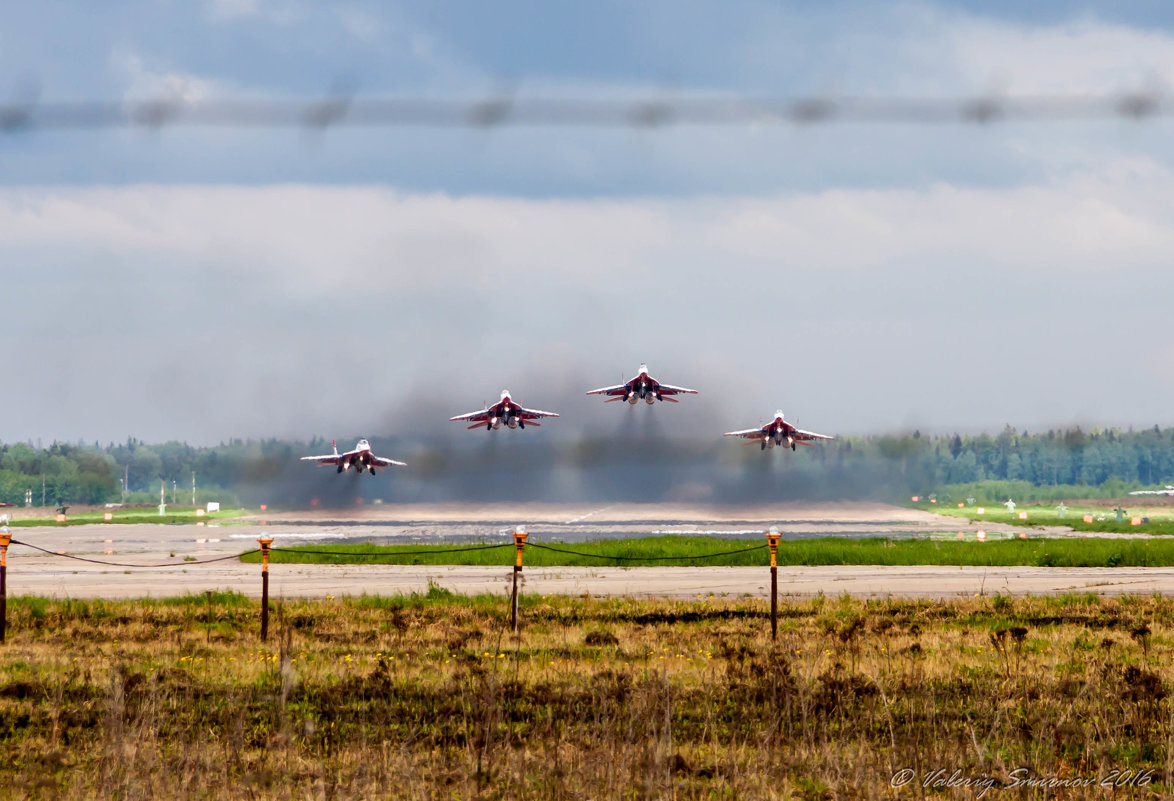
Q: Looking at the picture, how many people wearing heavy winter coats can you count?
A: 0